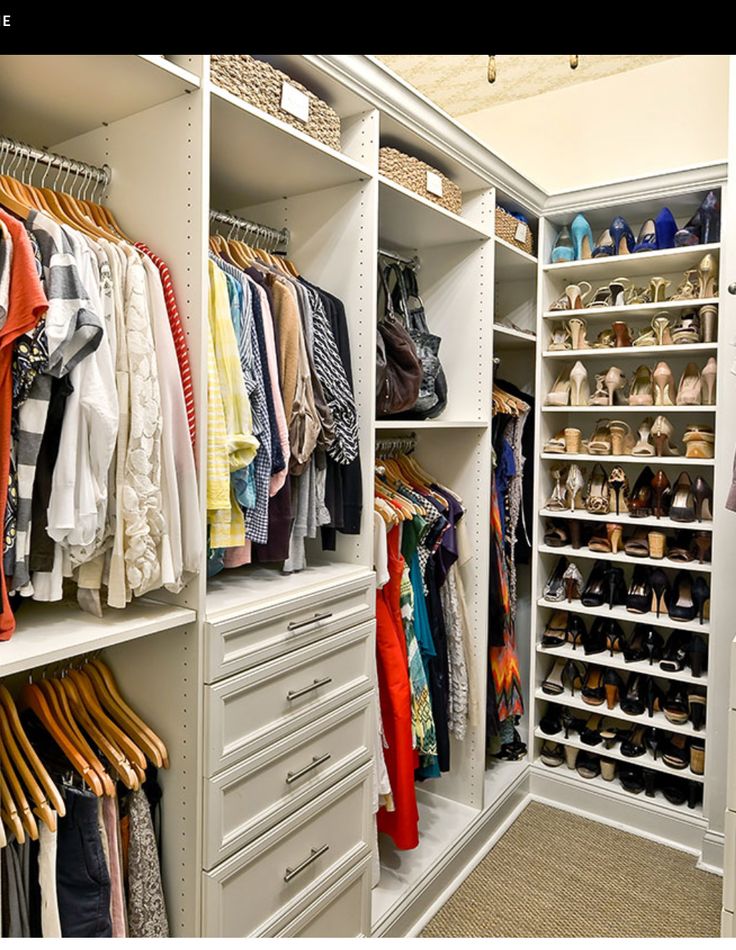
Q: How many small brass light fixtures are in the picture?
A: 2